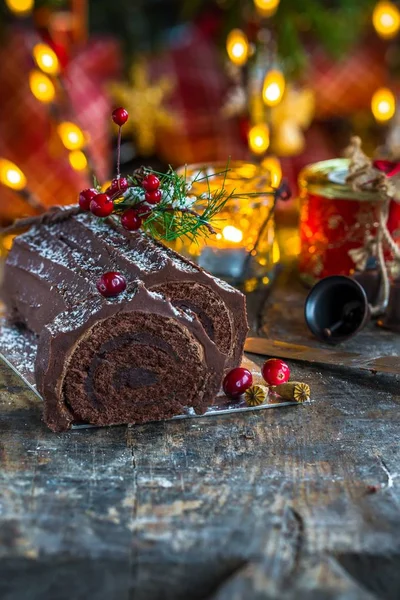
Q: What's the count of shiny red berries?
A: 11